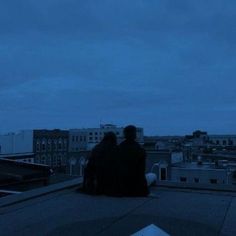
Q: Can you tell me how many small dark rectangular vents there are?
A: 3